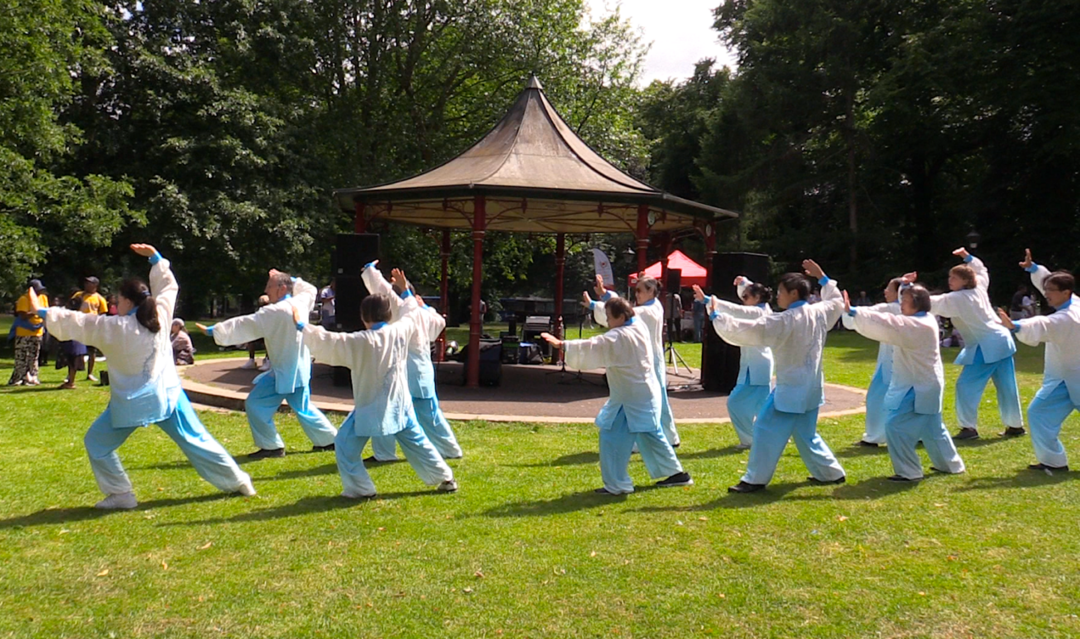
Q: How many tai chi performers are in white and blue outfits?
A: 12